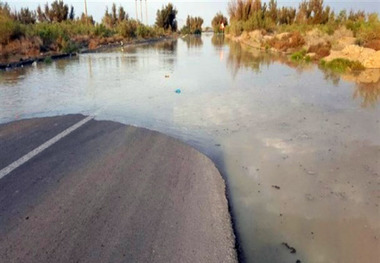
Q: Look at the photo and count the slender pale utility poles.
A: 4